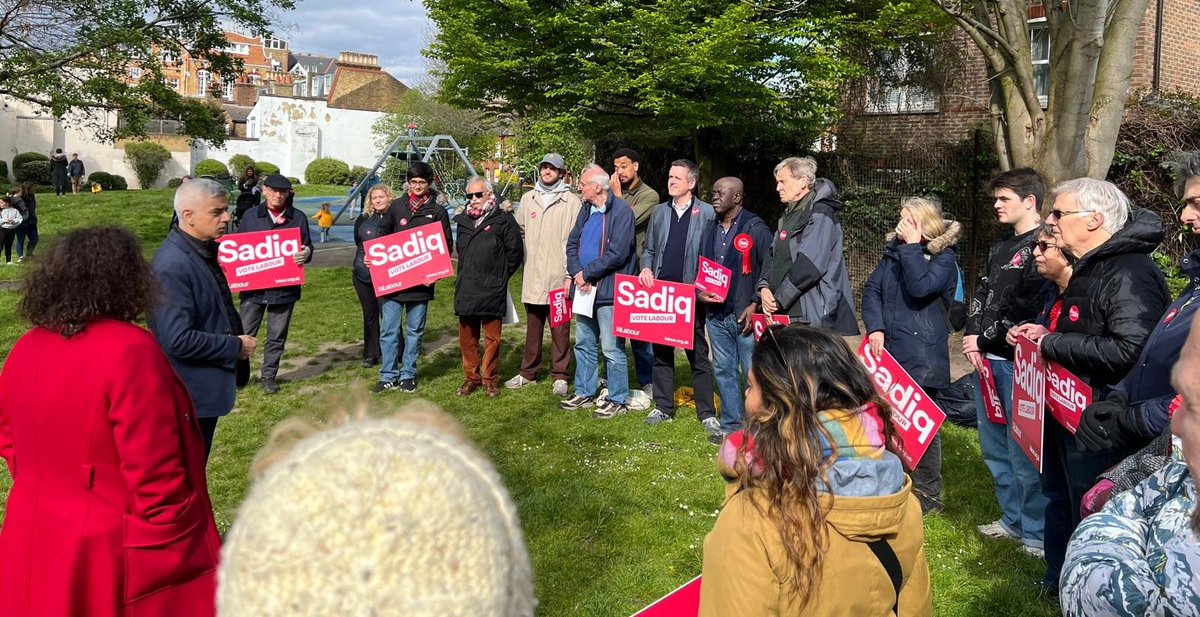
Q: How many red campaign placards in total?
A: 11